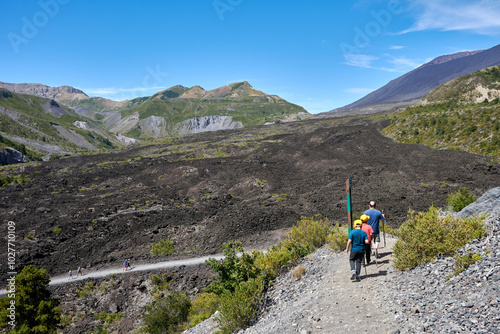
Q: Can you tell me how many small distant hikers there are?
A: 4